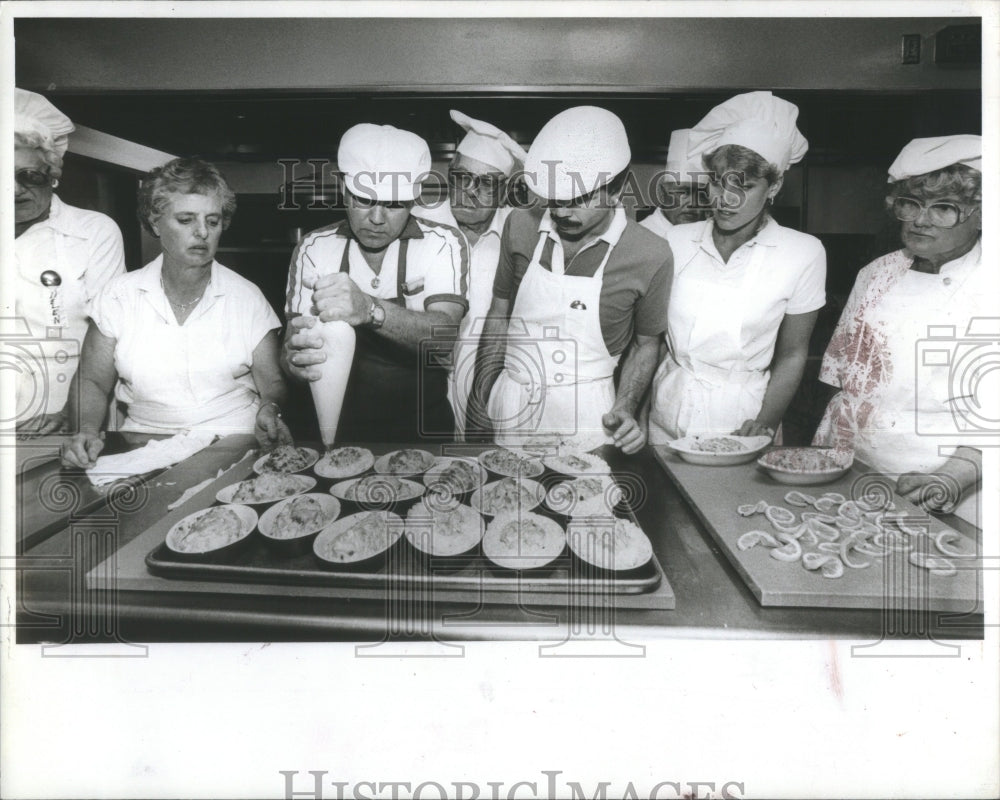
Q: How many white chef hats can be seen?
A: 7